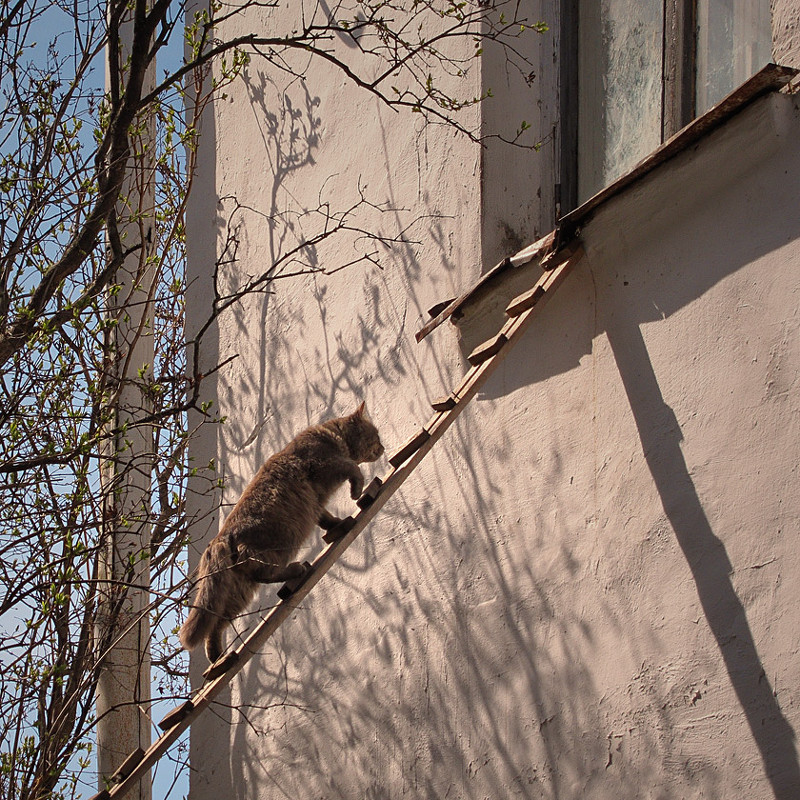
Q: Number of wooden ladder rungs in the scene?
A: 12